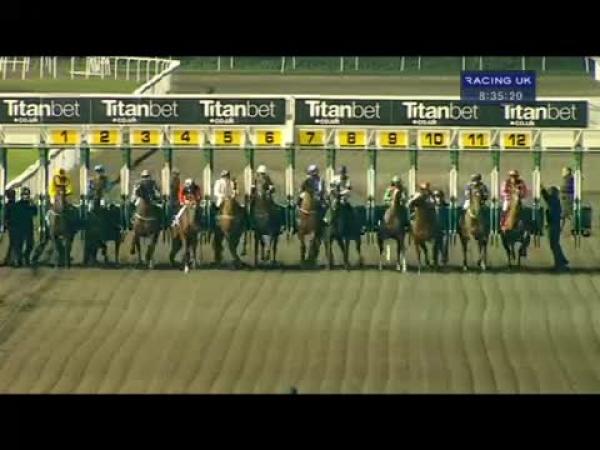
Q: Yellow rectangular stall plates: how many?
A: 12